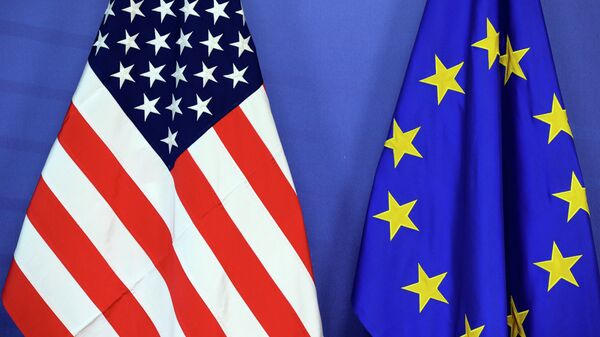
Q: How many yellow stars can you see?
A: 11